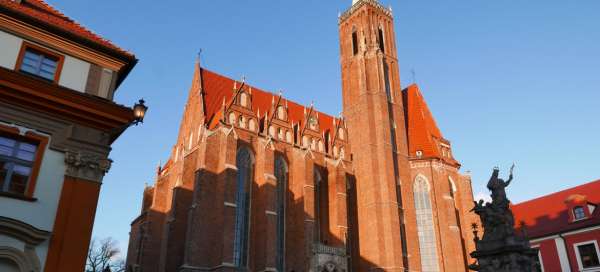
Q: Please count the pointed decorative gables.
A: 4